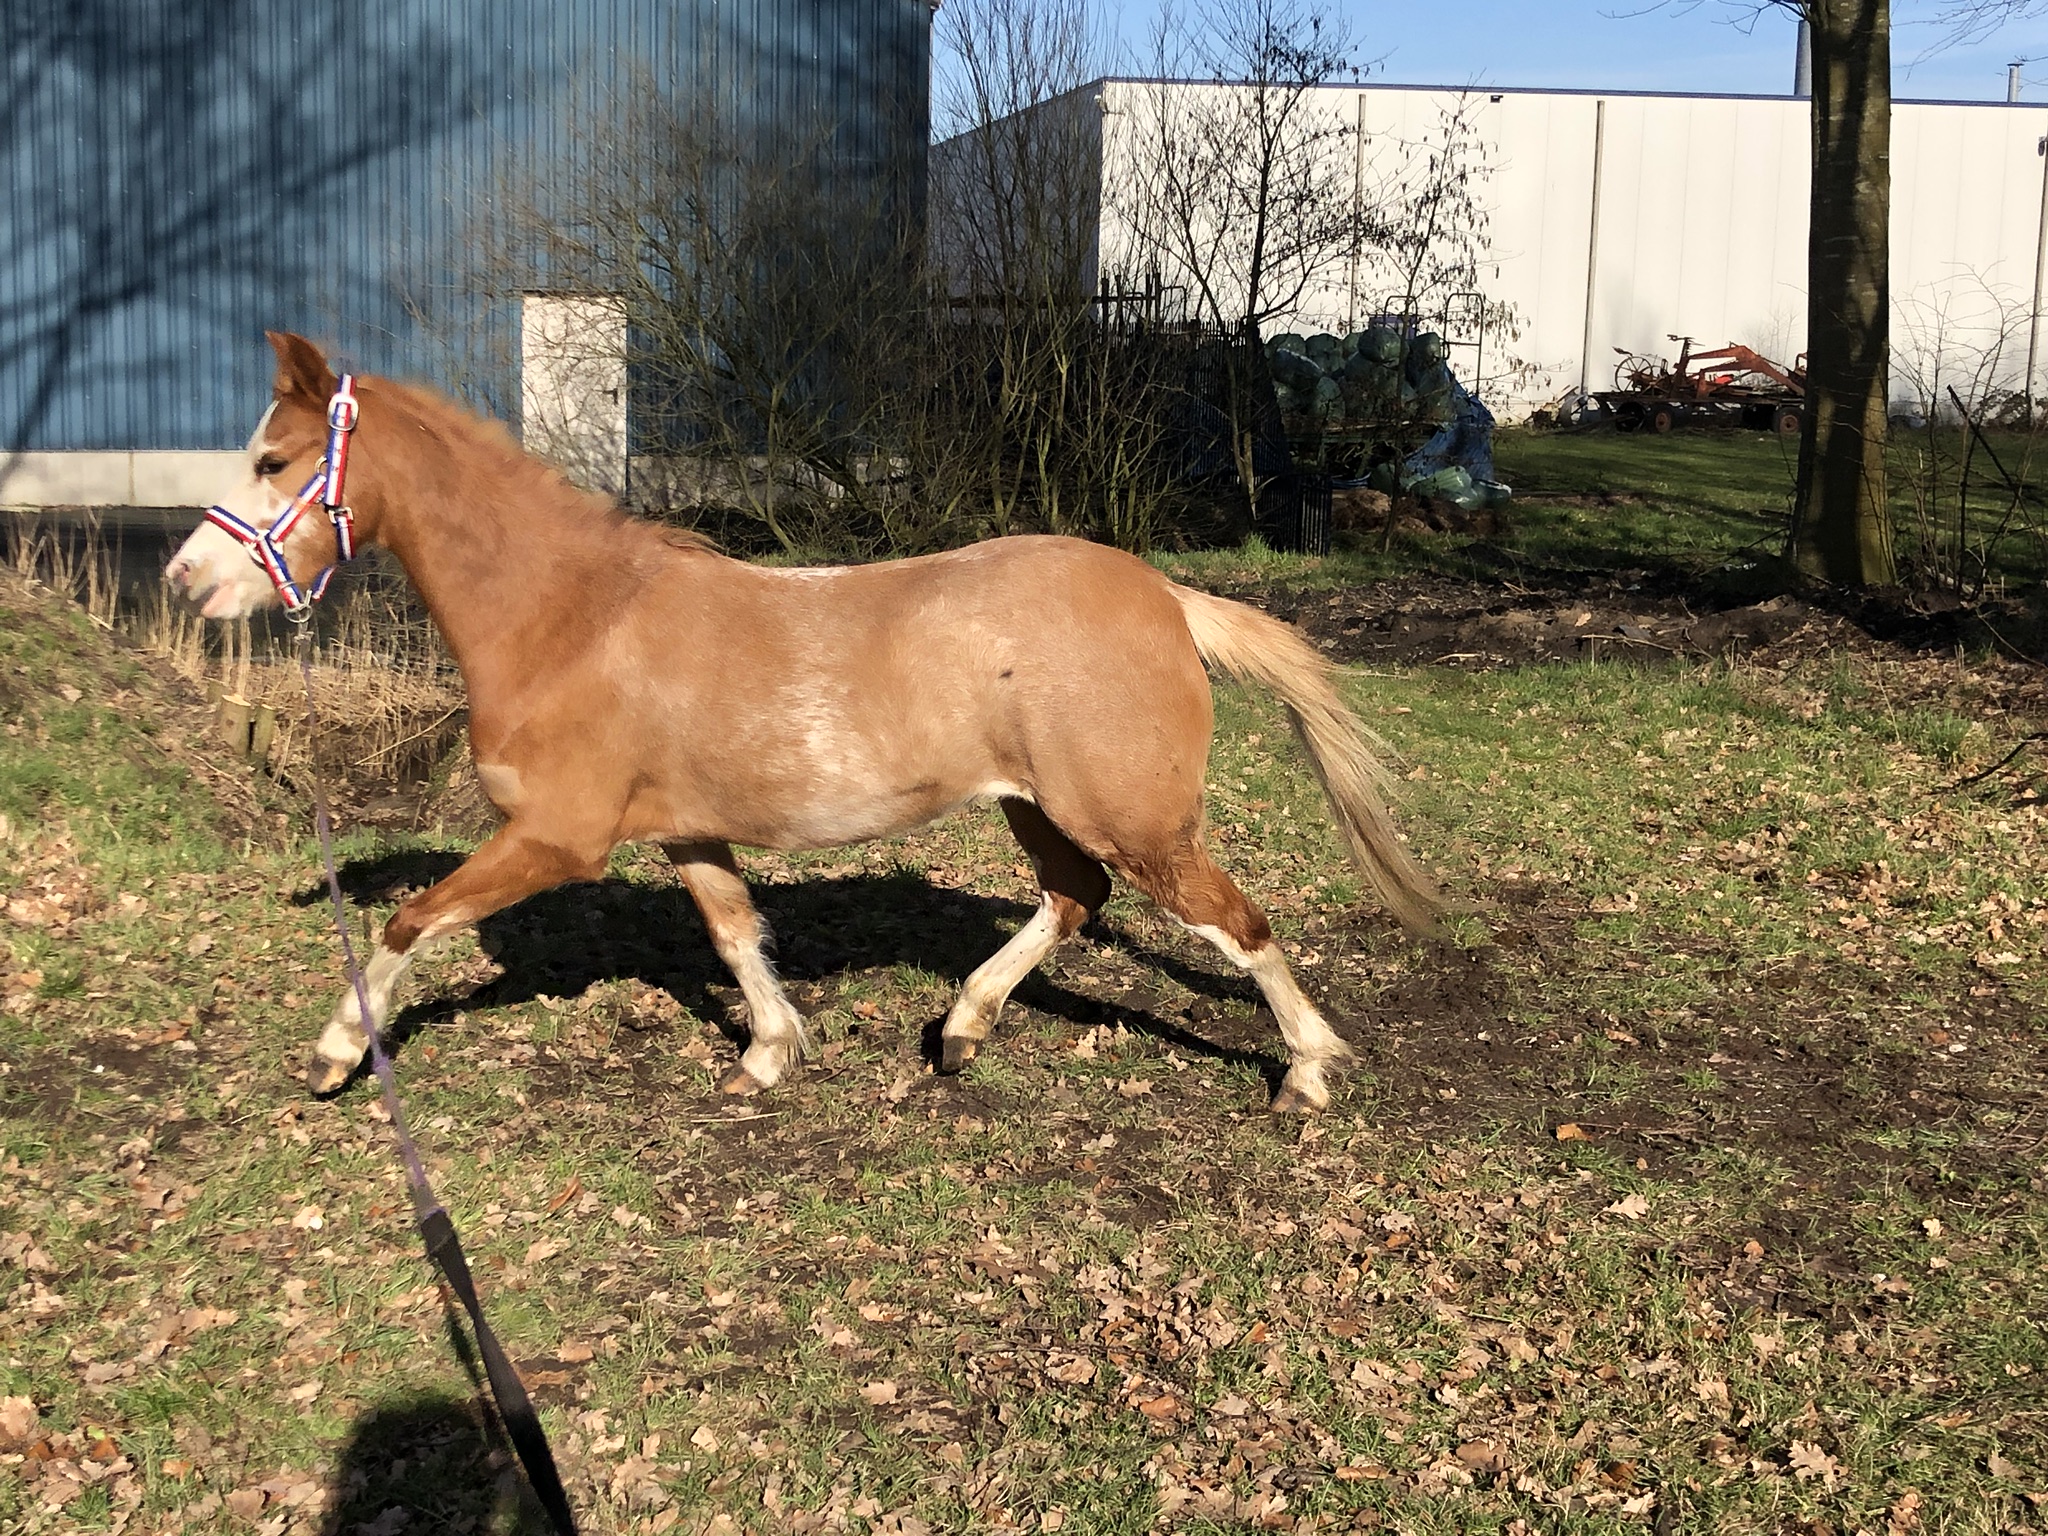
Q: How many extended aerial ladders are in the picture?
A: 0